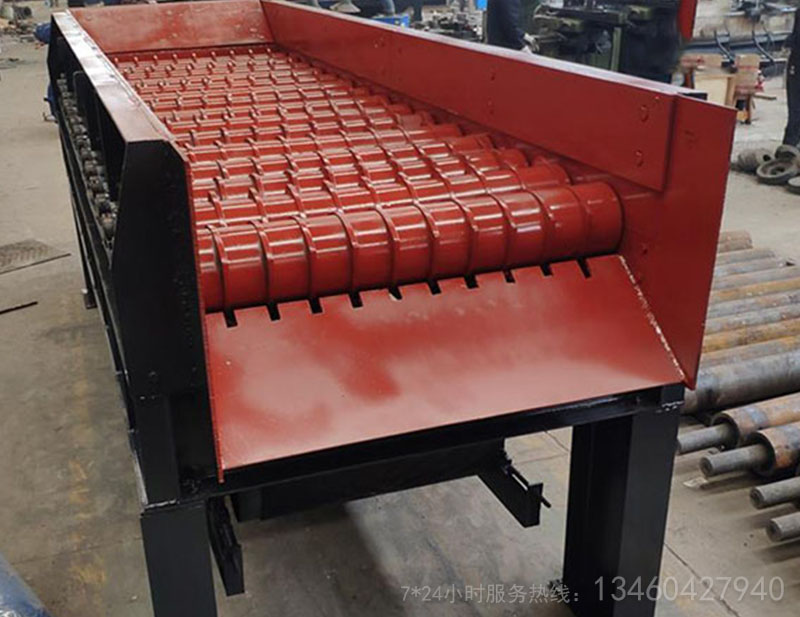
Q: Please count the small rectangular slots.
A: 10